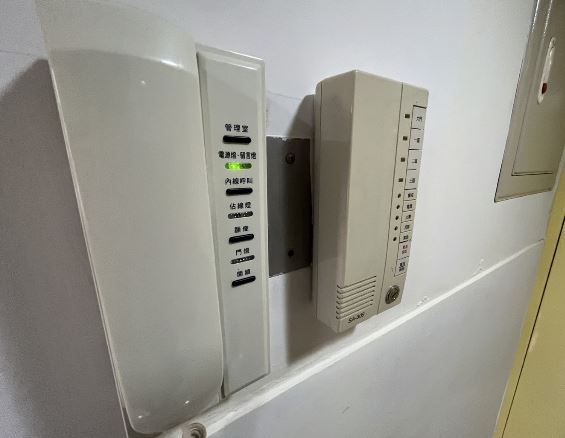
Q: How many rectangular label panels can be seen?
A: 11